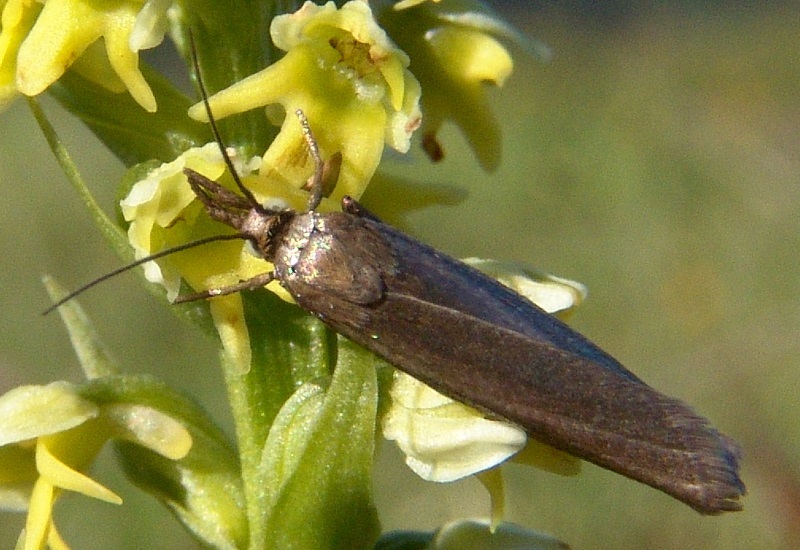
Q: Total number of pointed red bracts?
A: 0